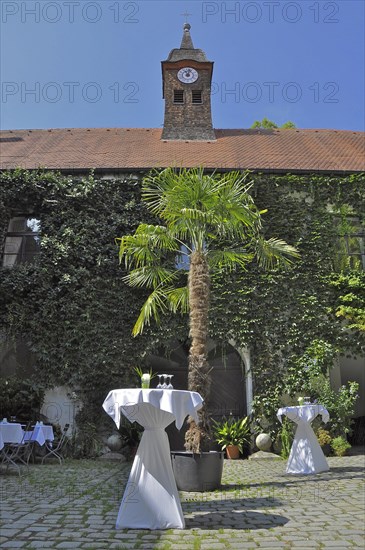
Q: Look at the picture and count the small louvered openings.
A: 2